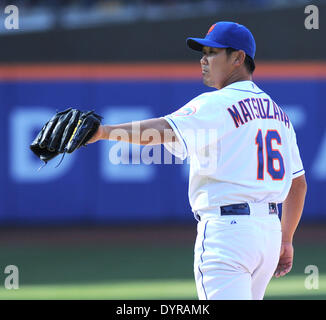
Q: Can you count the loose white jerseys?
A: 1